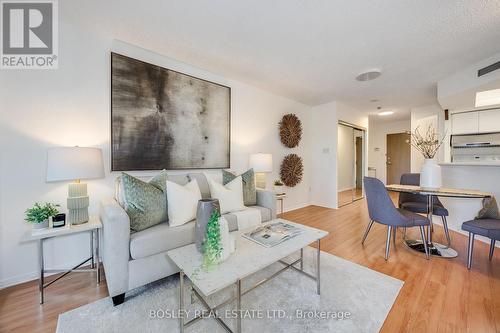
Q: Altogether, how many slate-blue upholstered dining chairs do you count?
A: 3